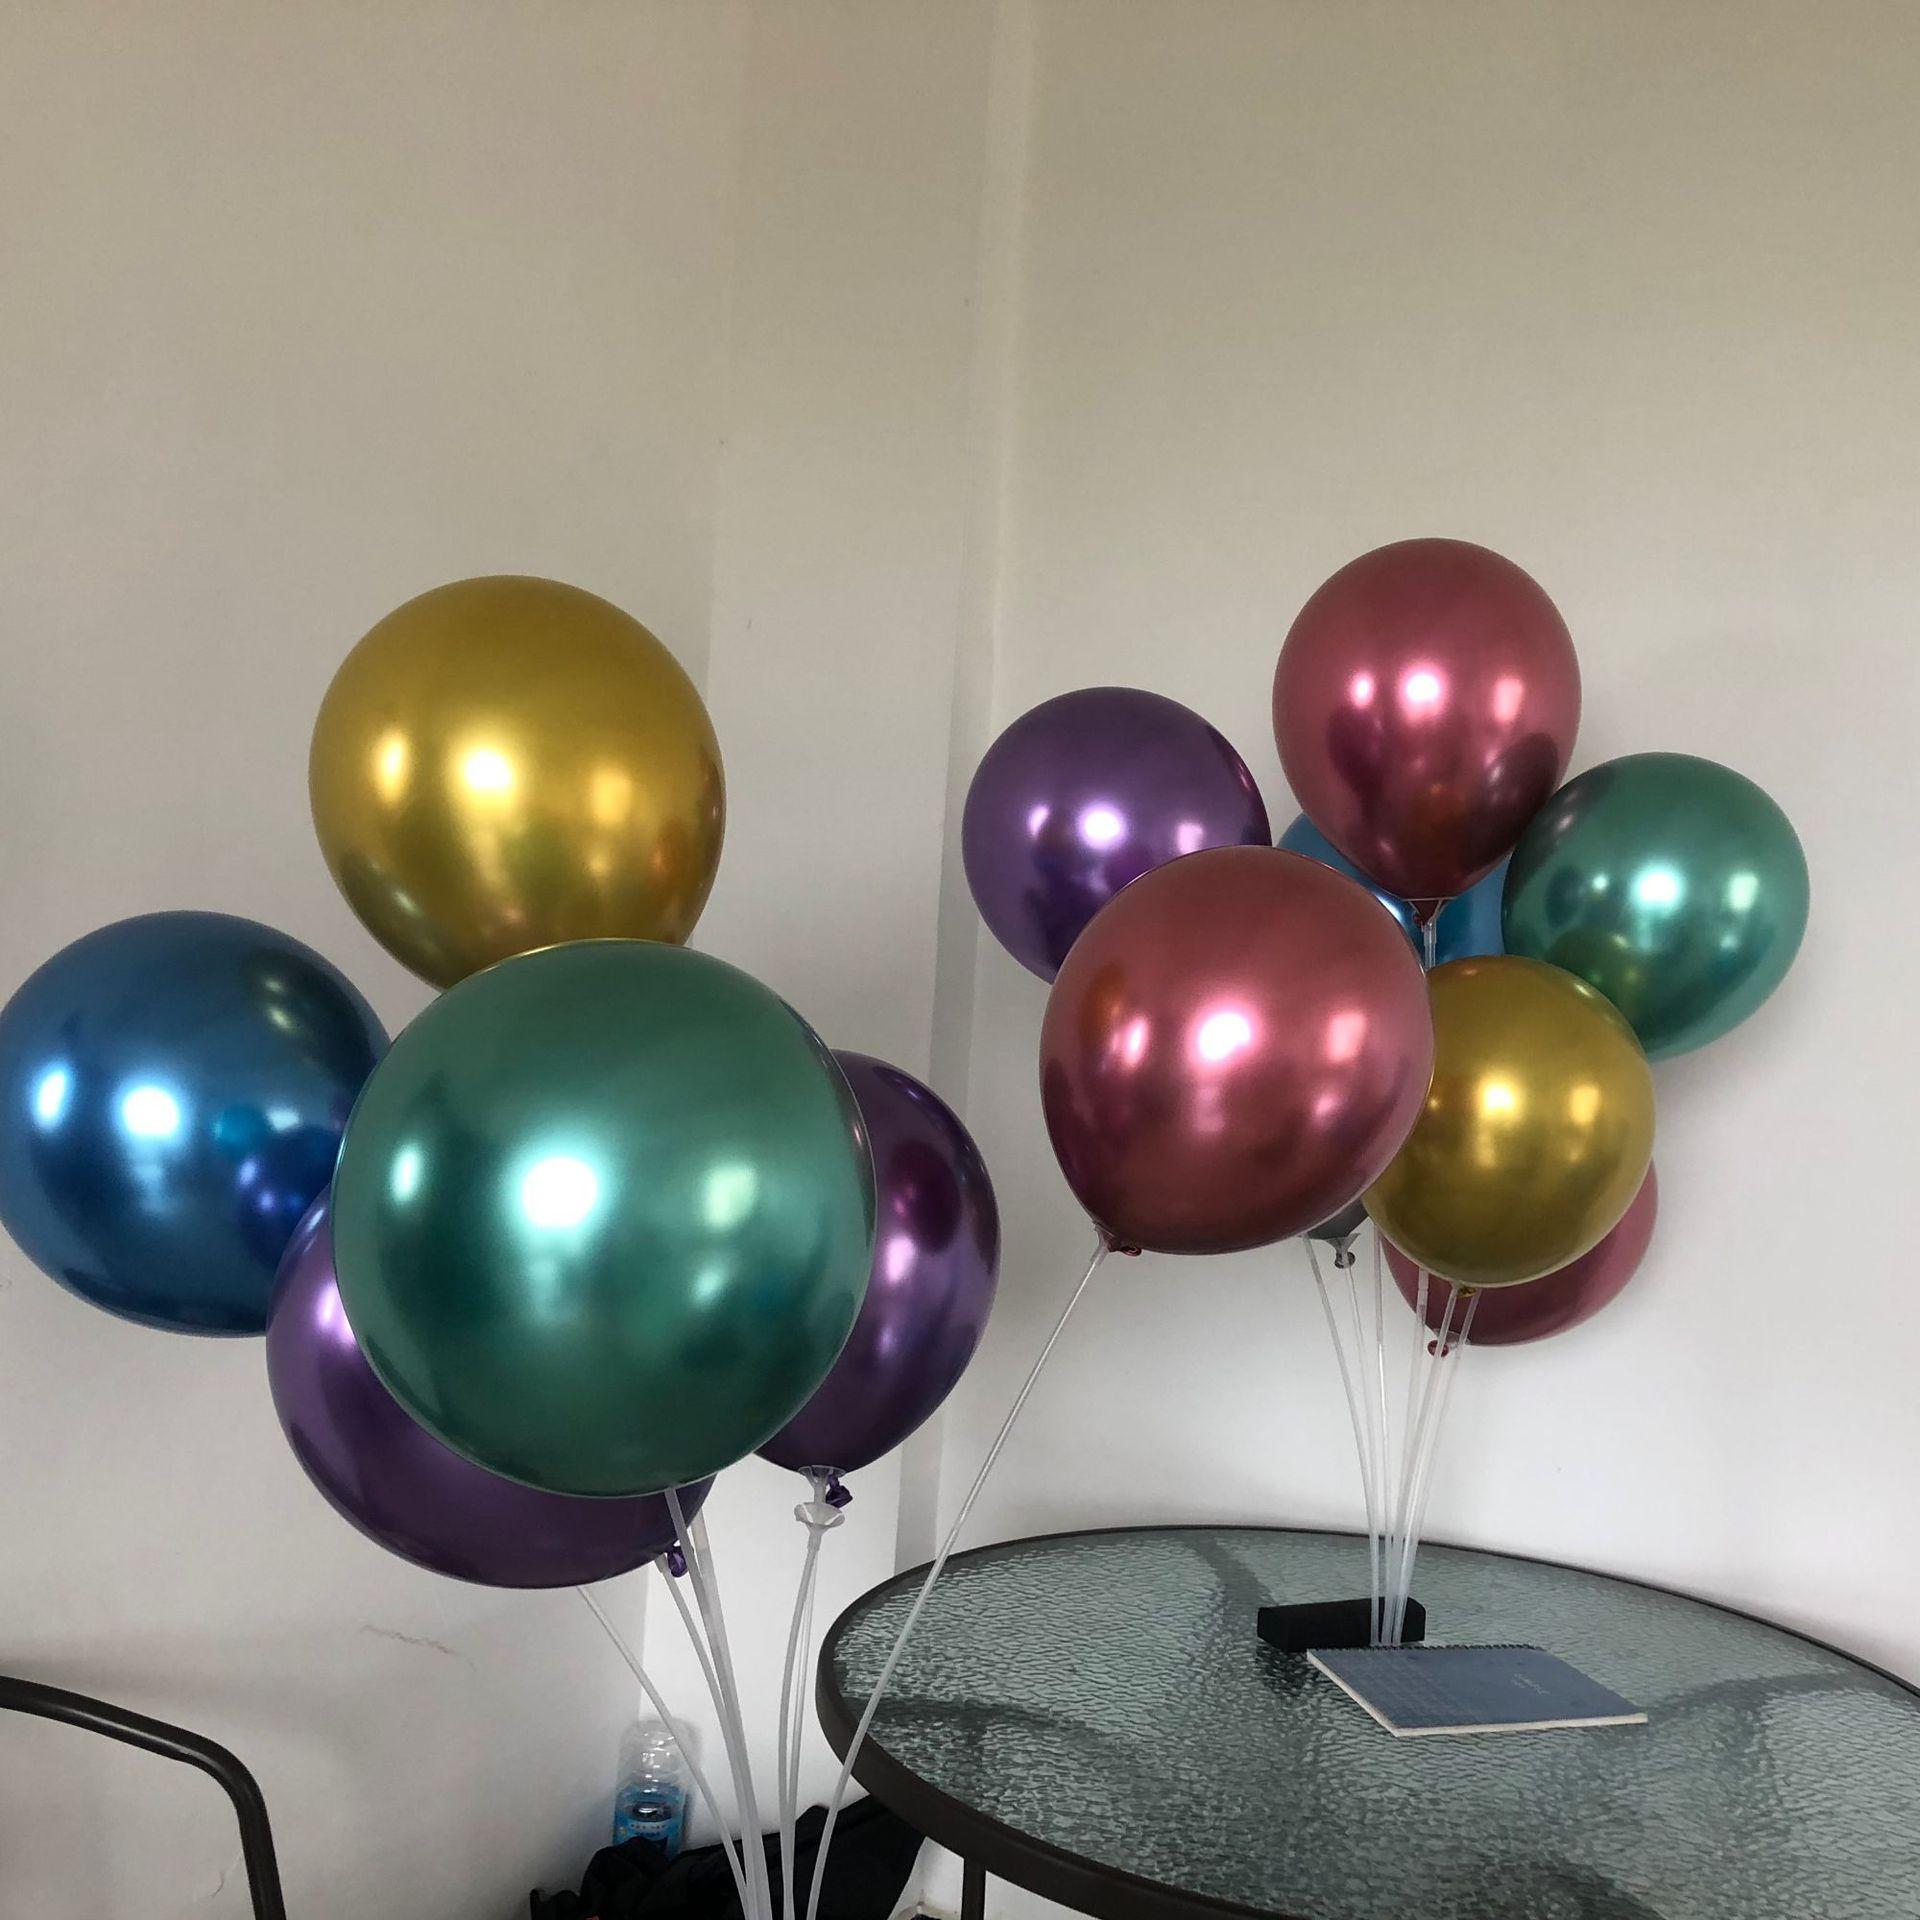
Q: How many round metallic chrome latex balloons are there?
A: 13